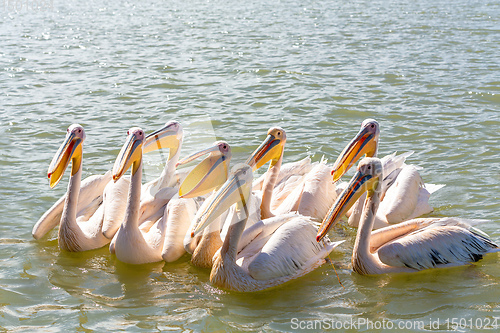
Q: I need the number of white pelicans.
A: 8